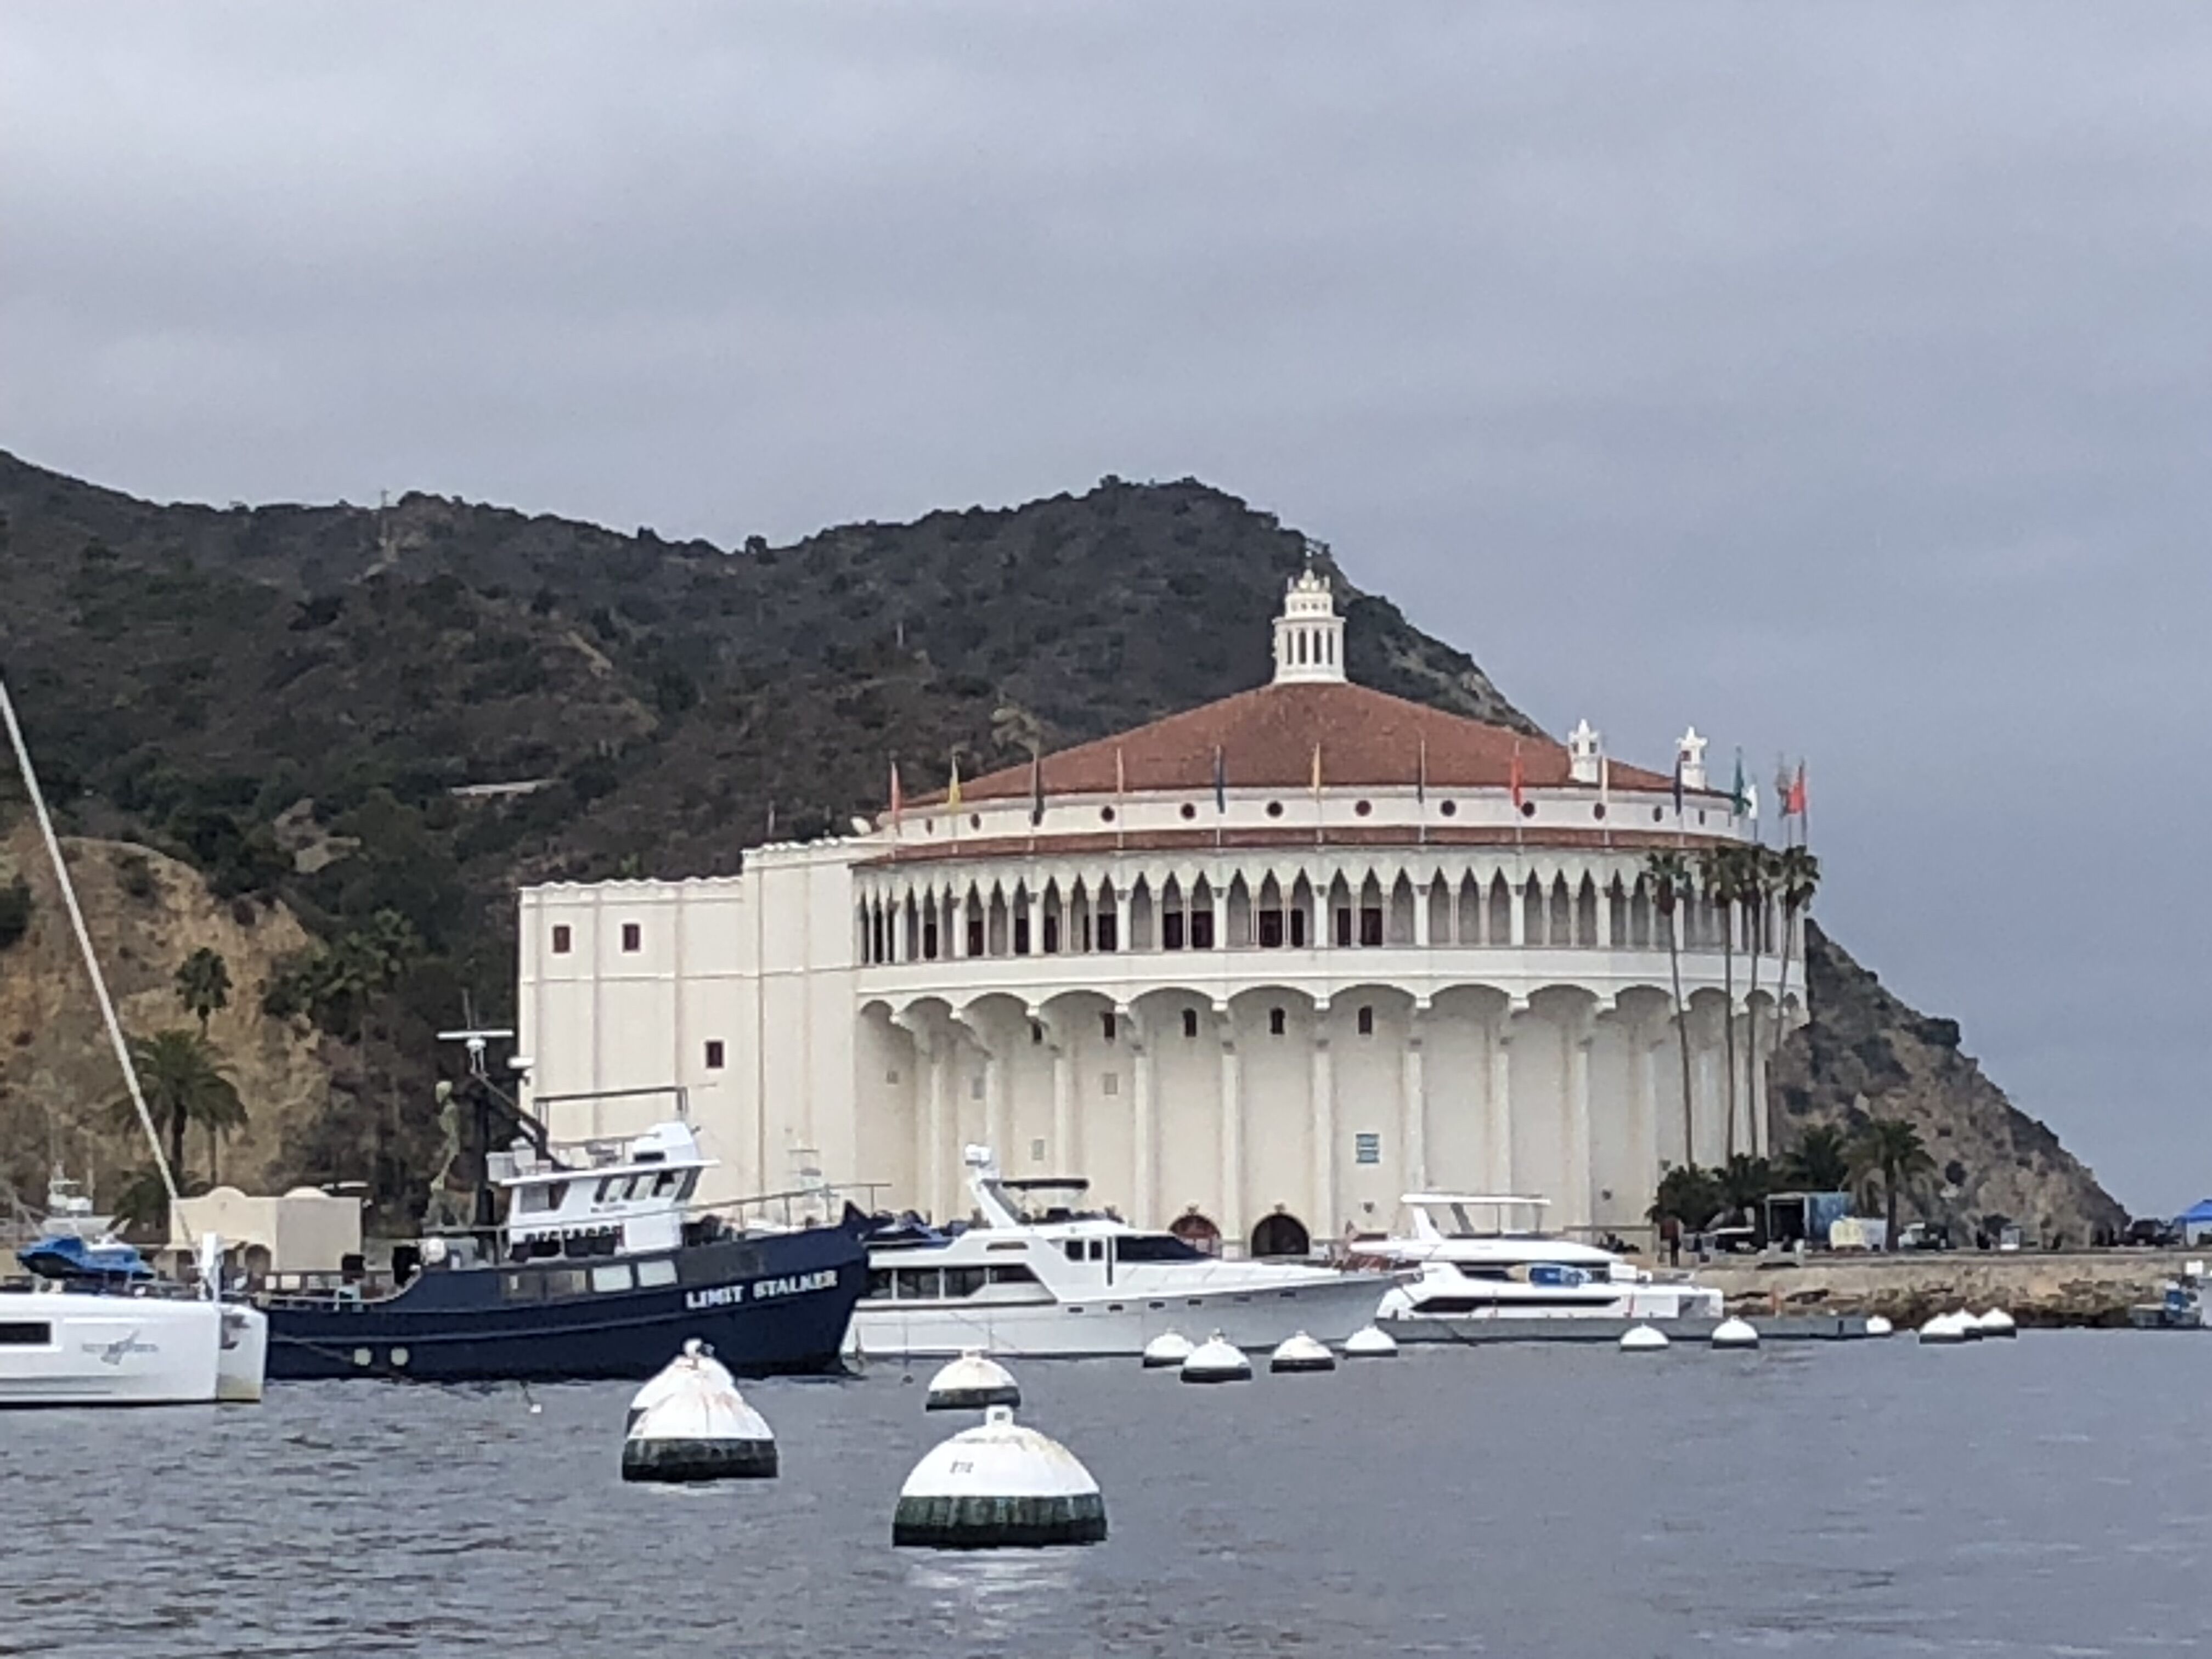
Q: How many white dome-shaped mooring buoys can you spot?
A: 14